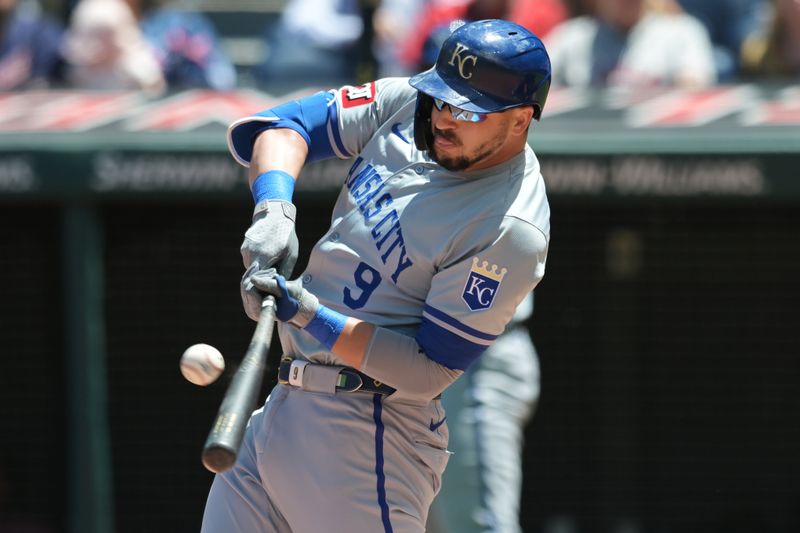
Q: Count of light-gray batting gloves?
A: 2